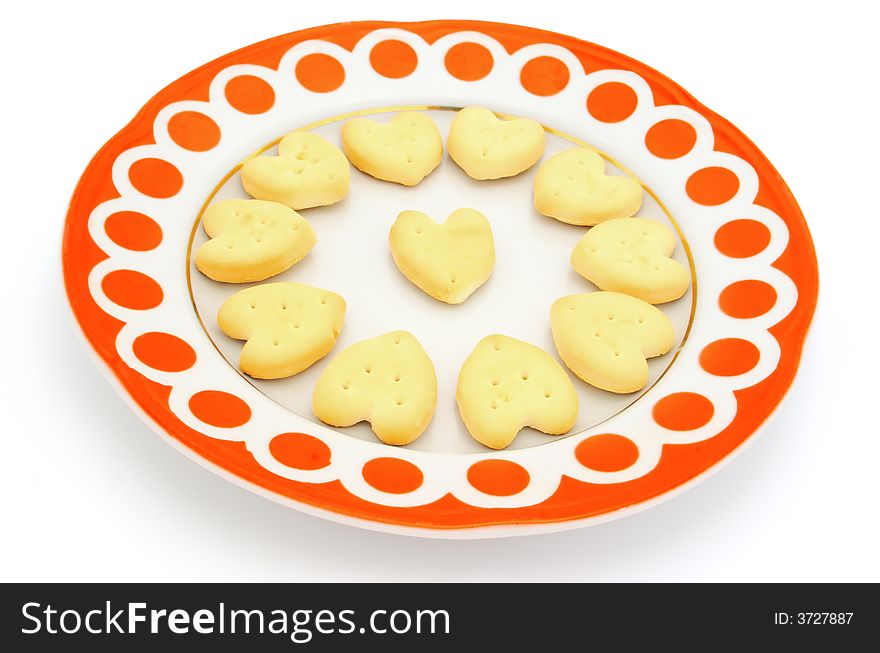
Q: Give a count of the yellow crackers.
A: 11